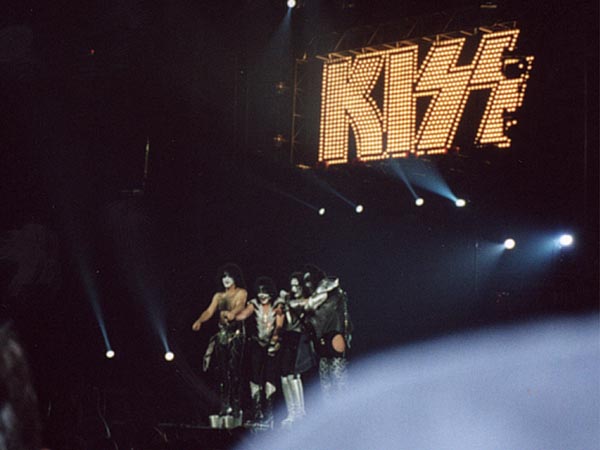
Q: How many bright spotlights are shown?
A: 9